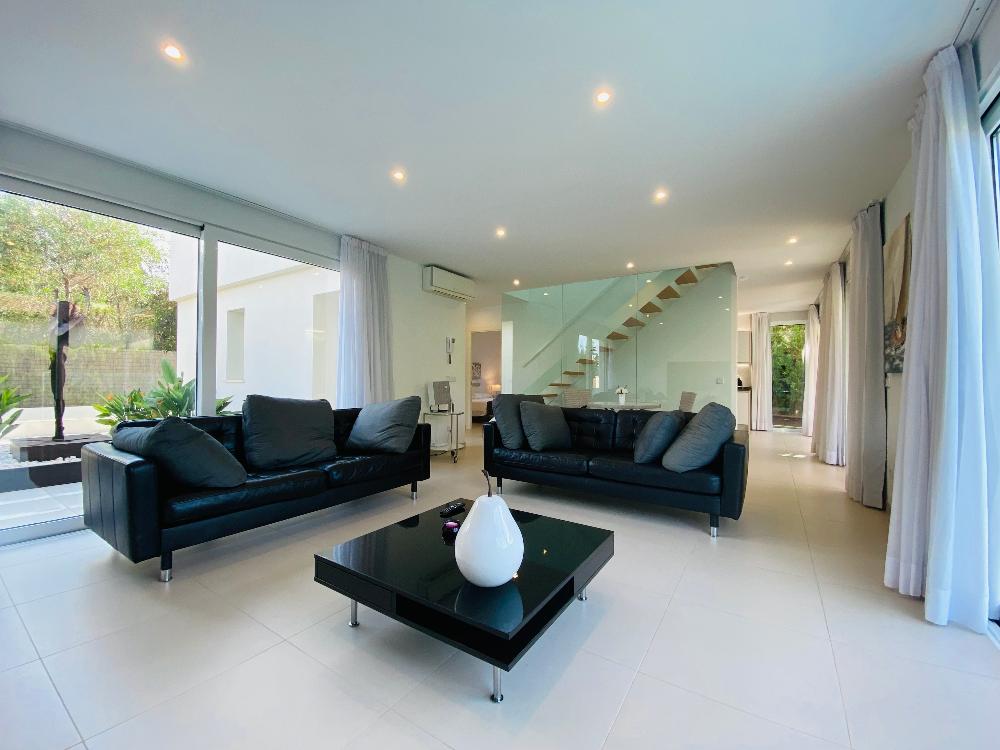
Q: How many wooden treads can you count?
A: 11